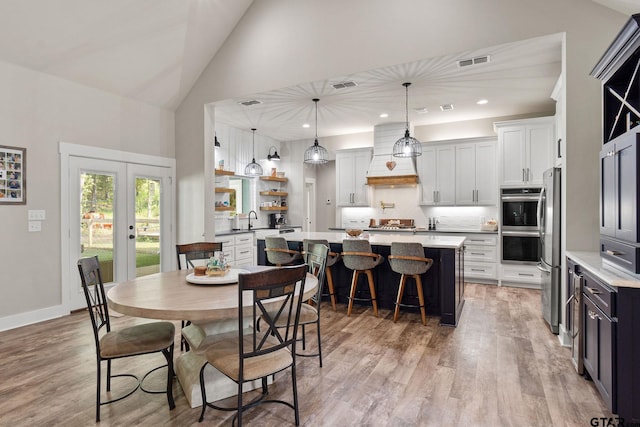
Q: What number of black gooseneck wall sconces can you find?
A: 2